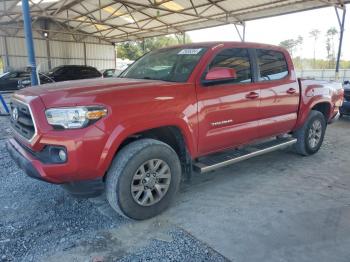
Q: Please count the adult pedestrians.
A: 0